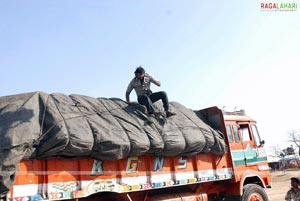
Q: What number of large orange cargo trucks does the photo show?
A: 1